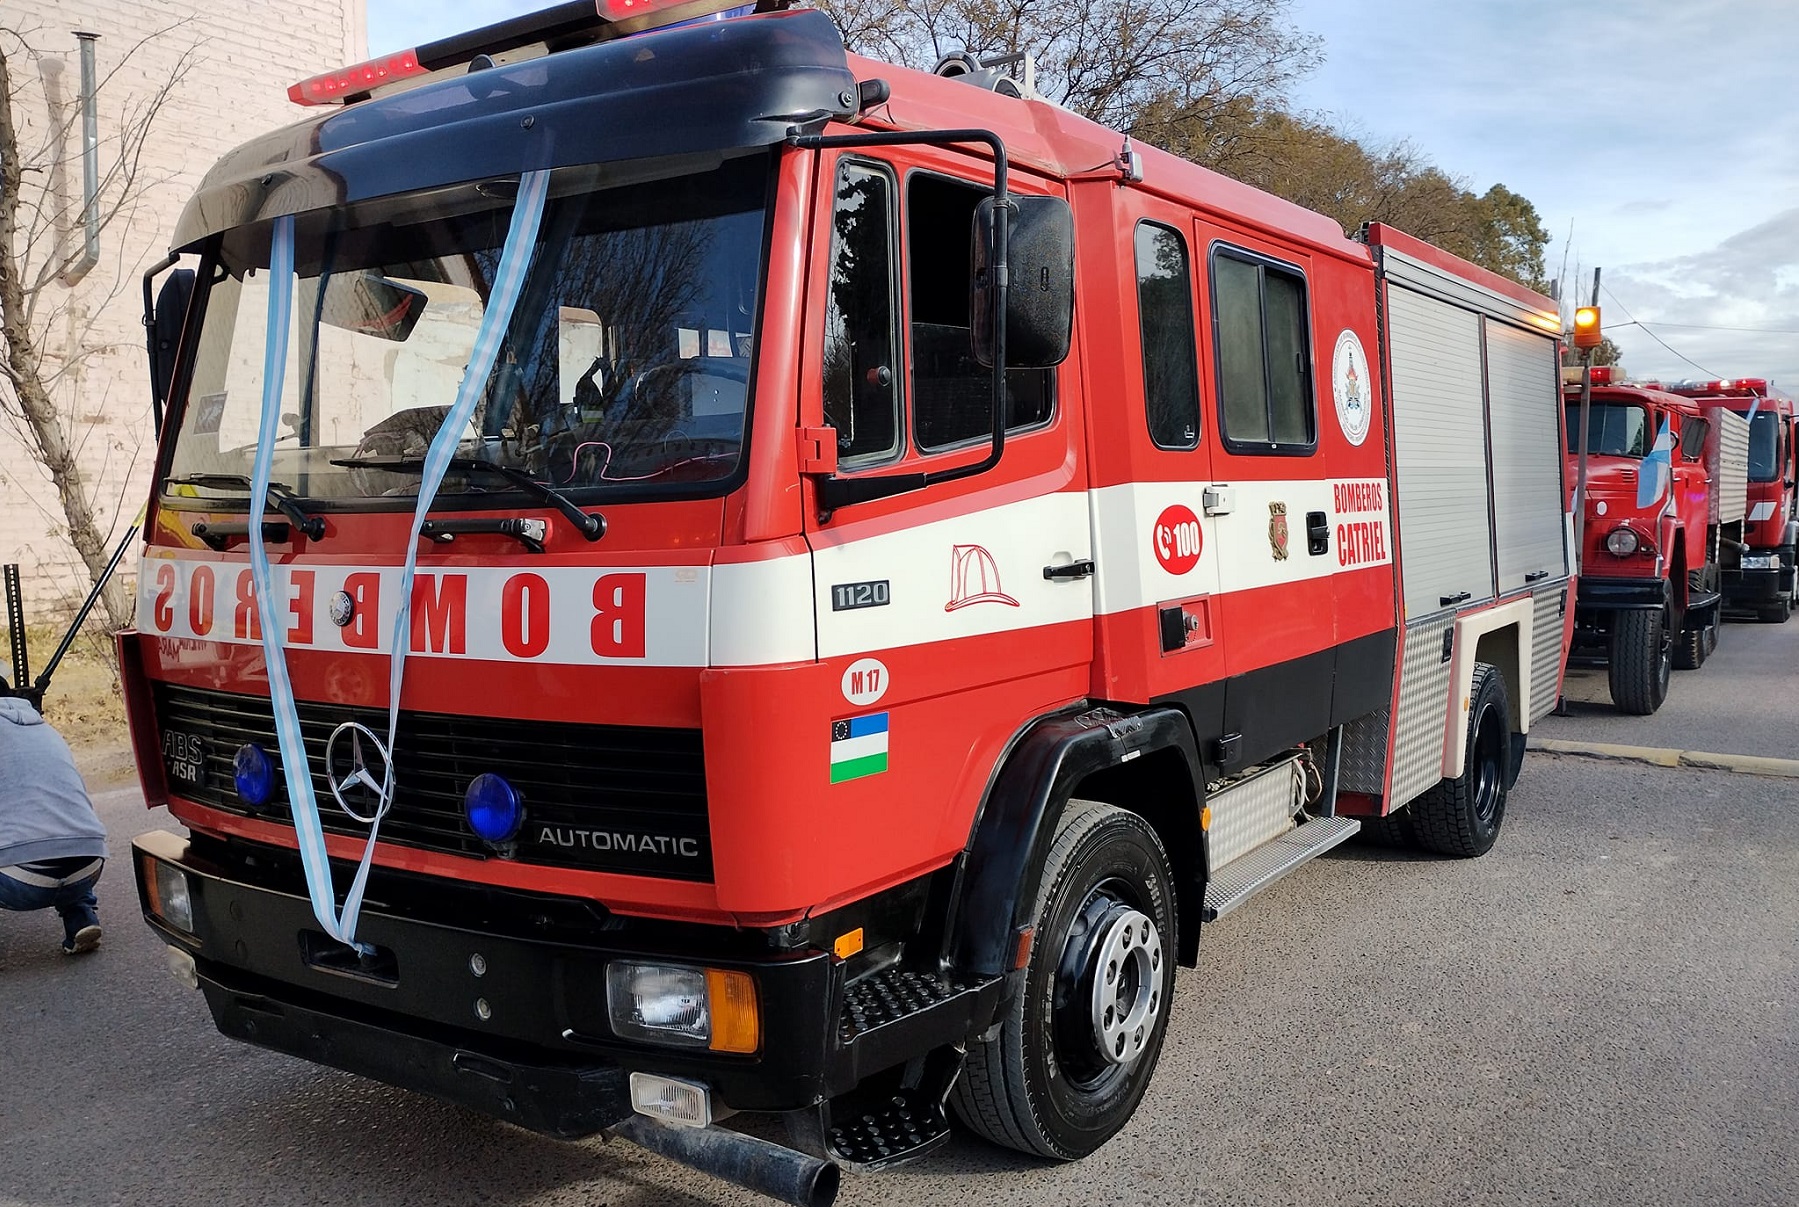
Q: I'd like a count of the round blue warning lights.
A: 2